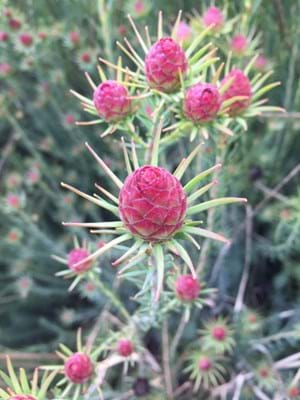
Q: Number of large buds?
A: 5